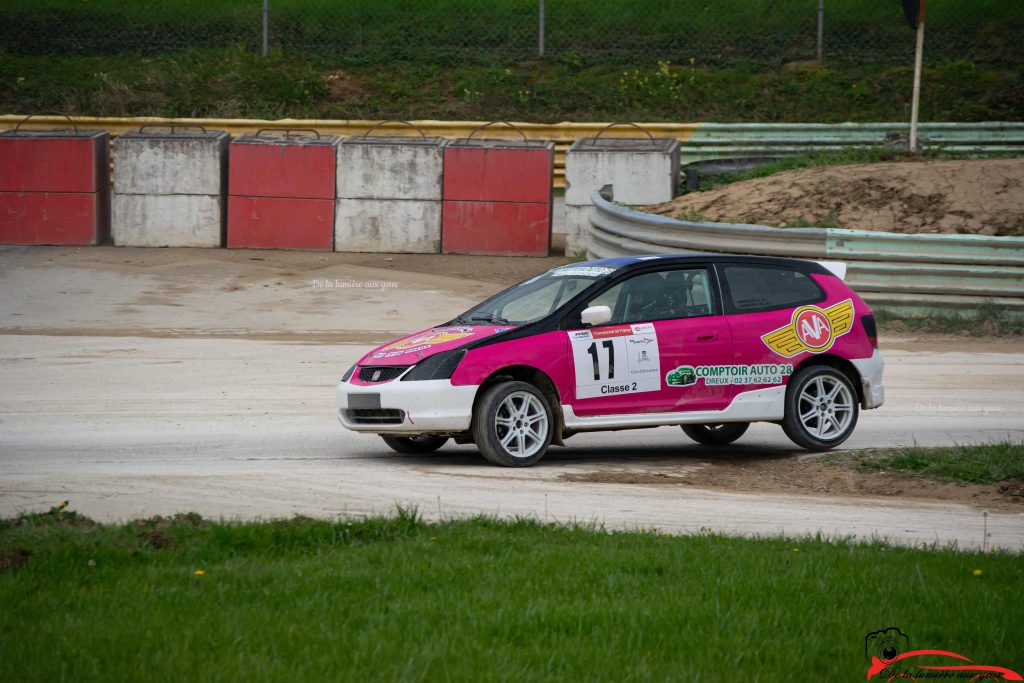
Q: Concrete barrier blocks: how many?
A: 12